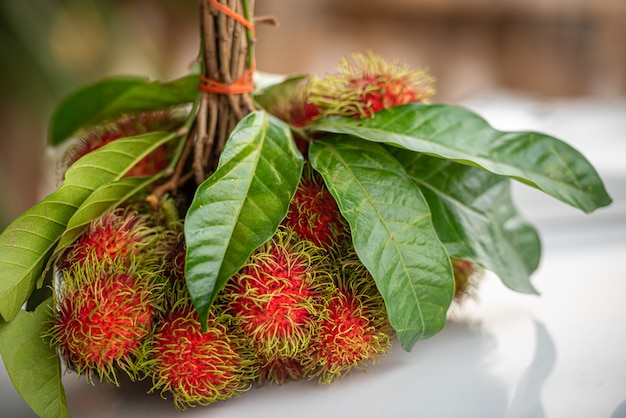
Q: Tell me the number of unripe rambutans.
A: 0